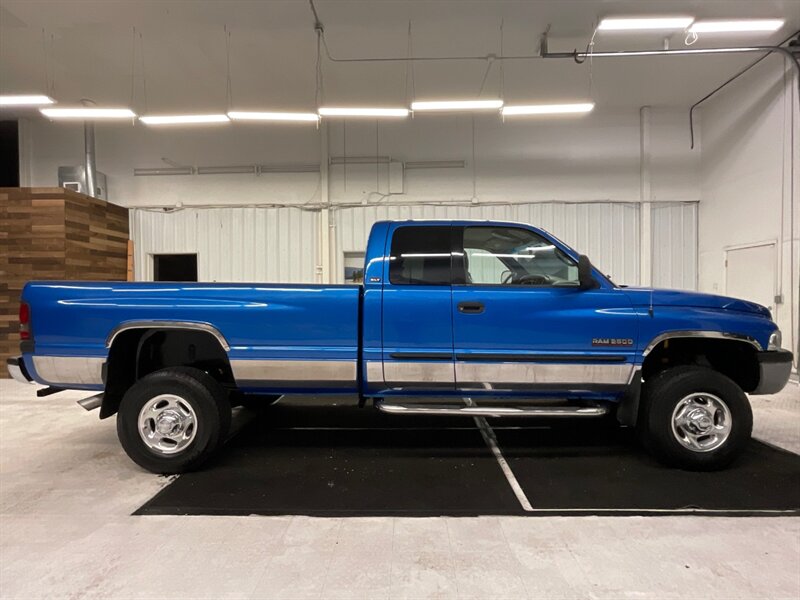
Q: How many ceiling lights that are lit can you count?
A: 9